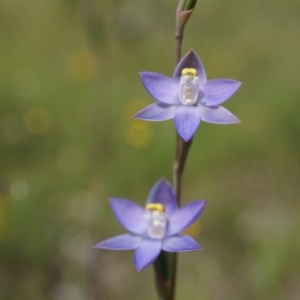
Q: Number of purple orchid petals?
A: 12